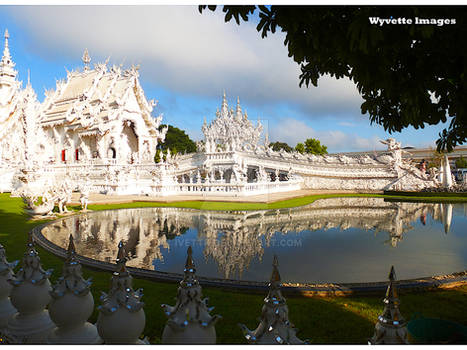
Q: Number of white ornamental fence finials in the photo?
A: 7